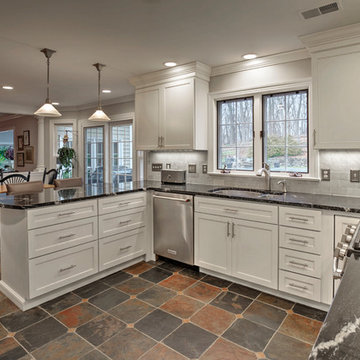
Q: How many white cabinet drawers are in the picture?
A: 11